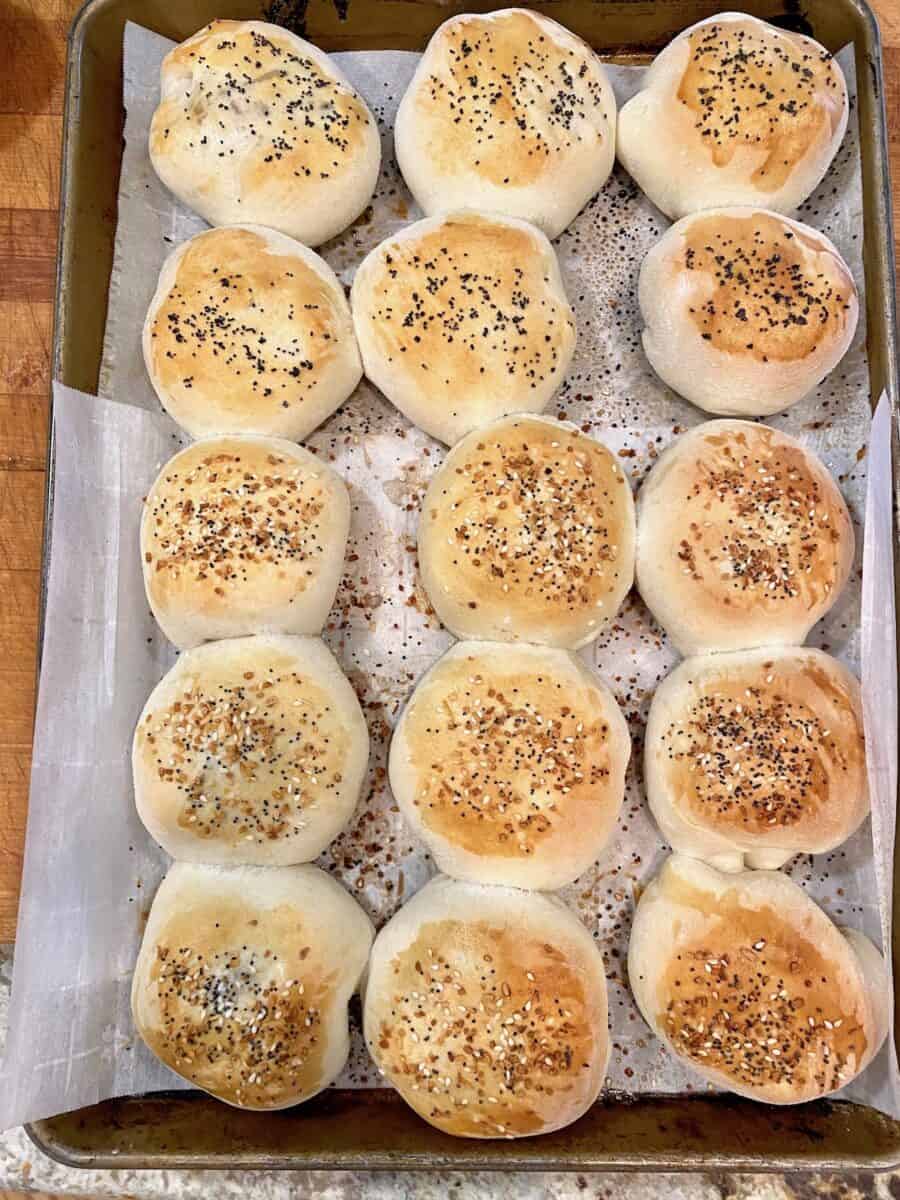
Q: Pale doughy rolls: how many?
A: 15